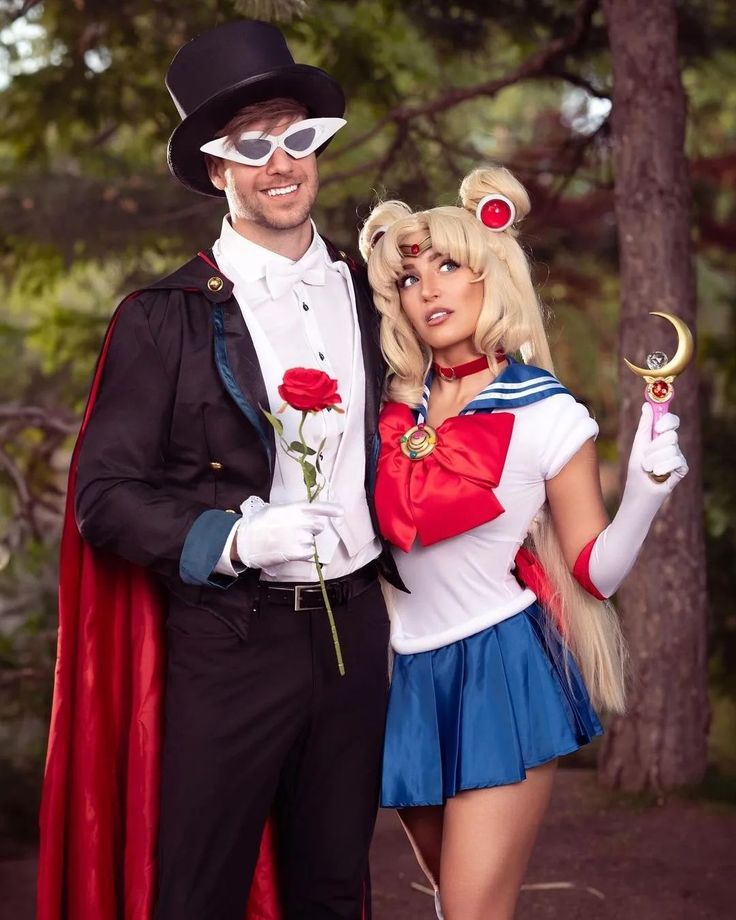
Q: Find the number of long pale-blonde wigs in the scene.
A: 1